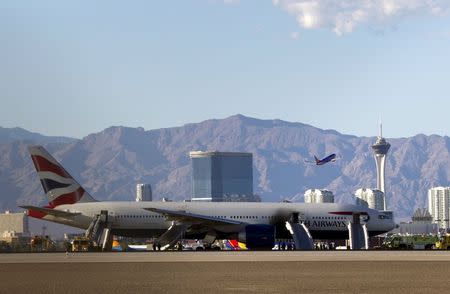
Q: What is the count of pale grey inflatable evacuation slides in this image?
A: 4